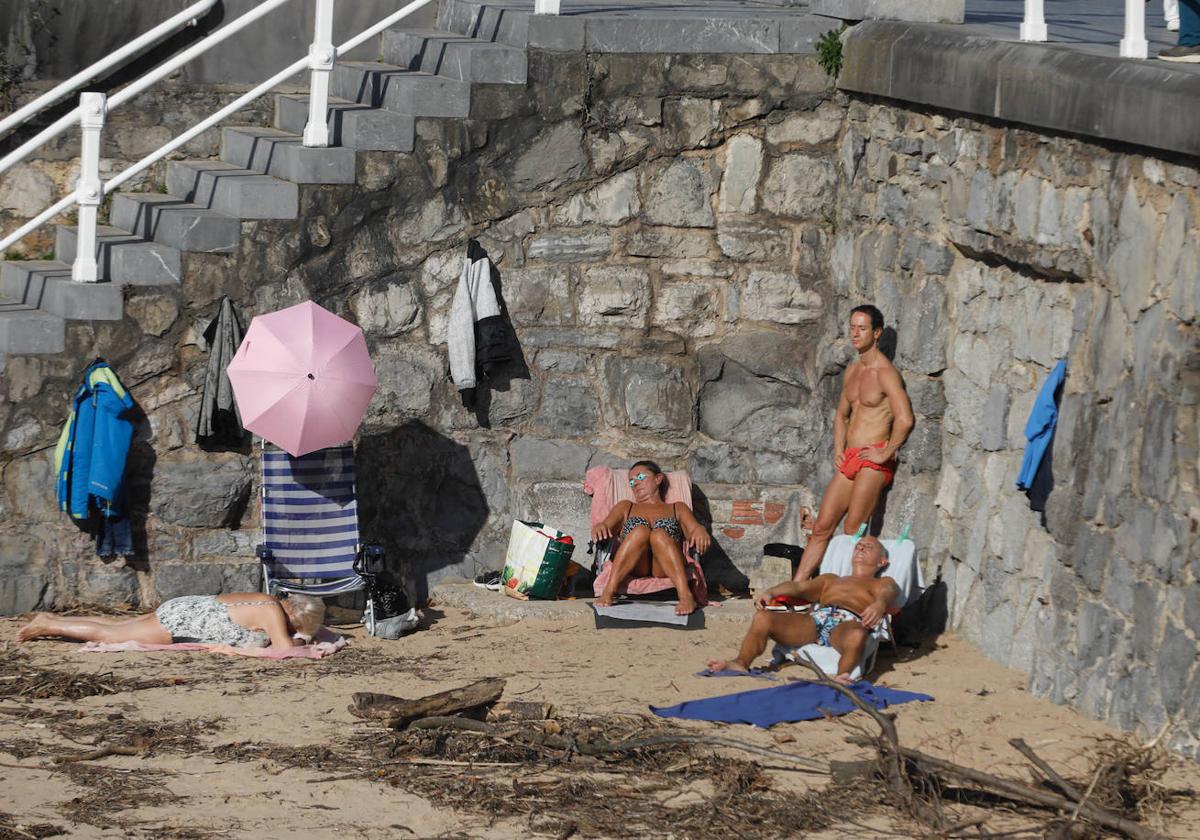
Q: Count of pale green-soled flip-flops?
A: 0